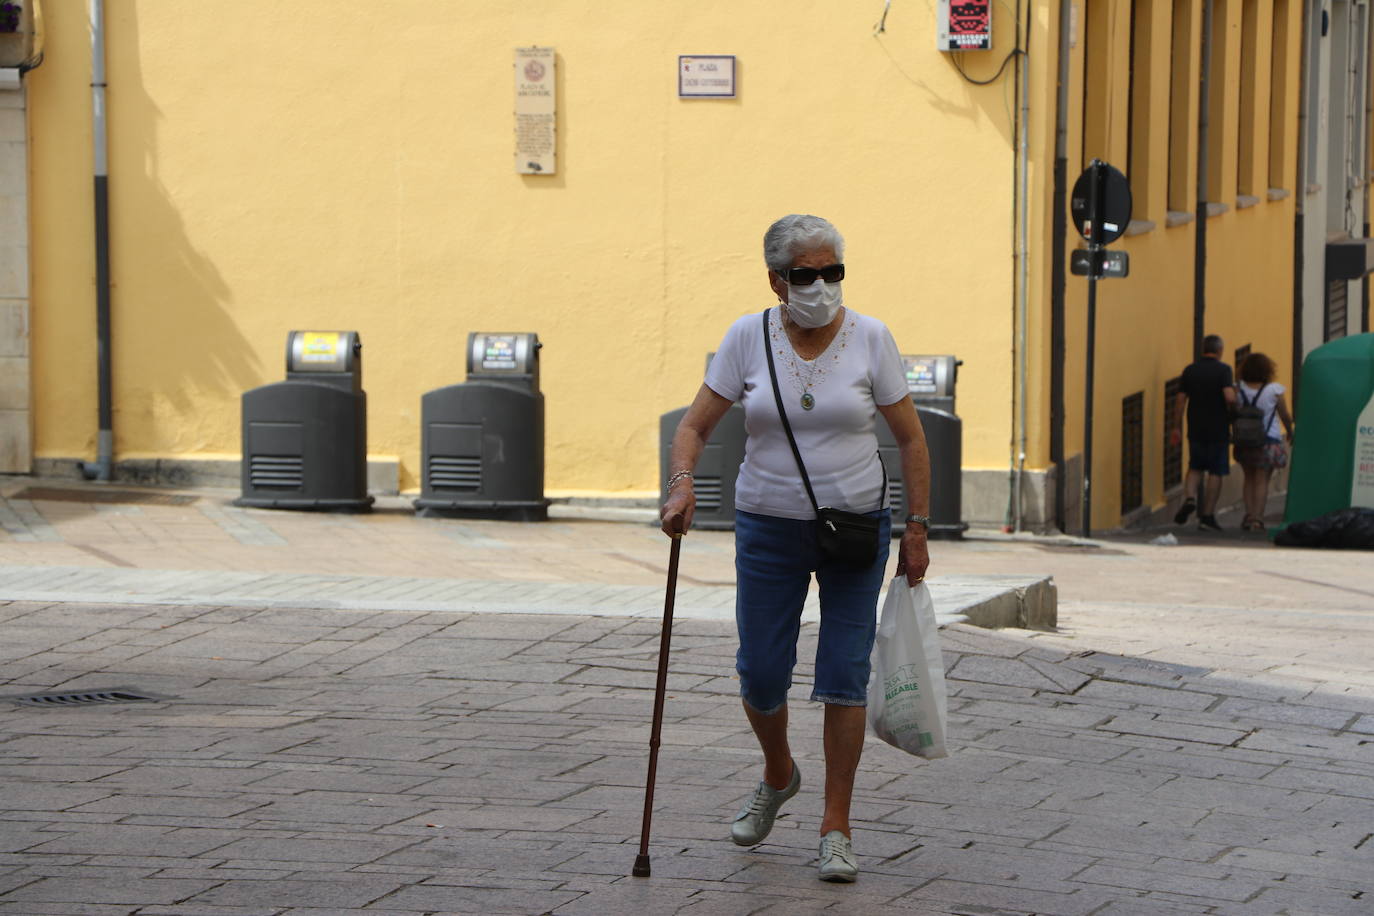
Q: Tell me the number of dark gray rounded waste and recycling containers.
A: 4